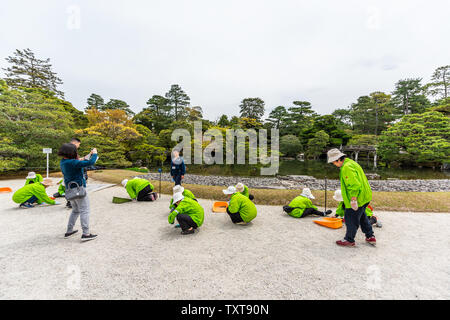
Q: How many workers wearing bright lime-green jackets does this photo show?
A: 11